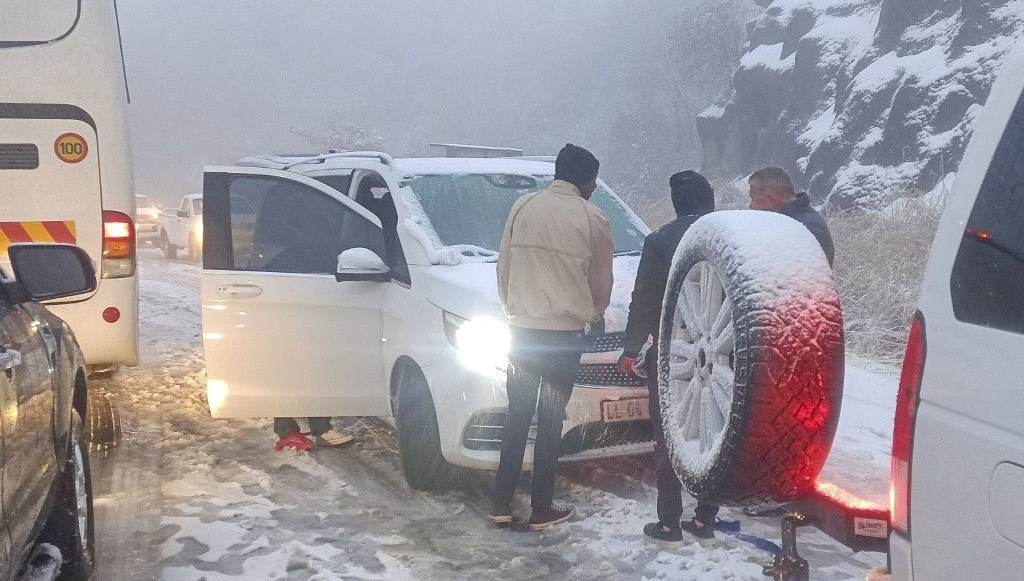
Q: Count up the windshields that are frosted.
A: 1